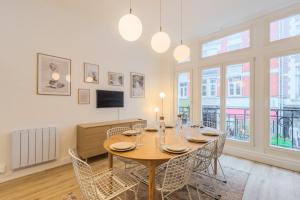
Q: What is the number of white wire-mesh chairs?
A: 6